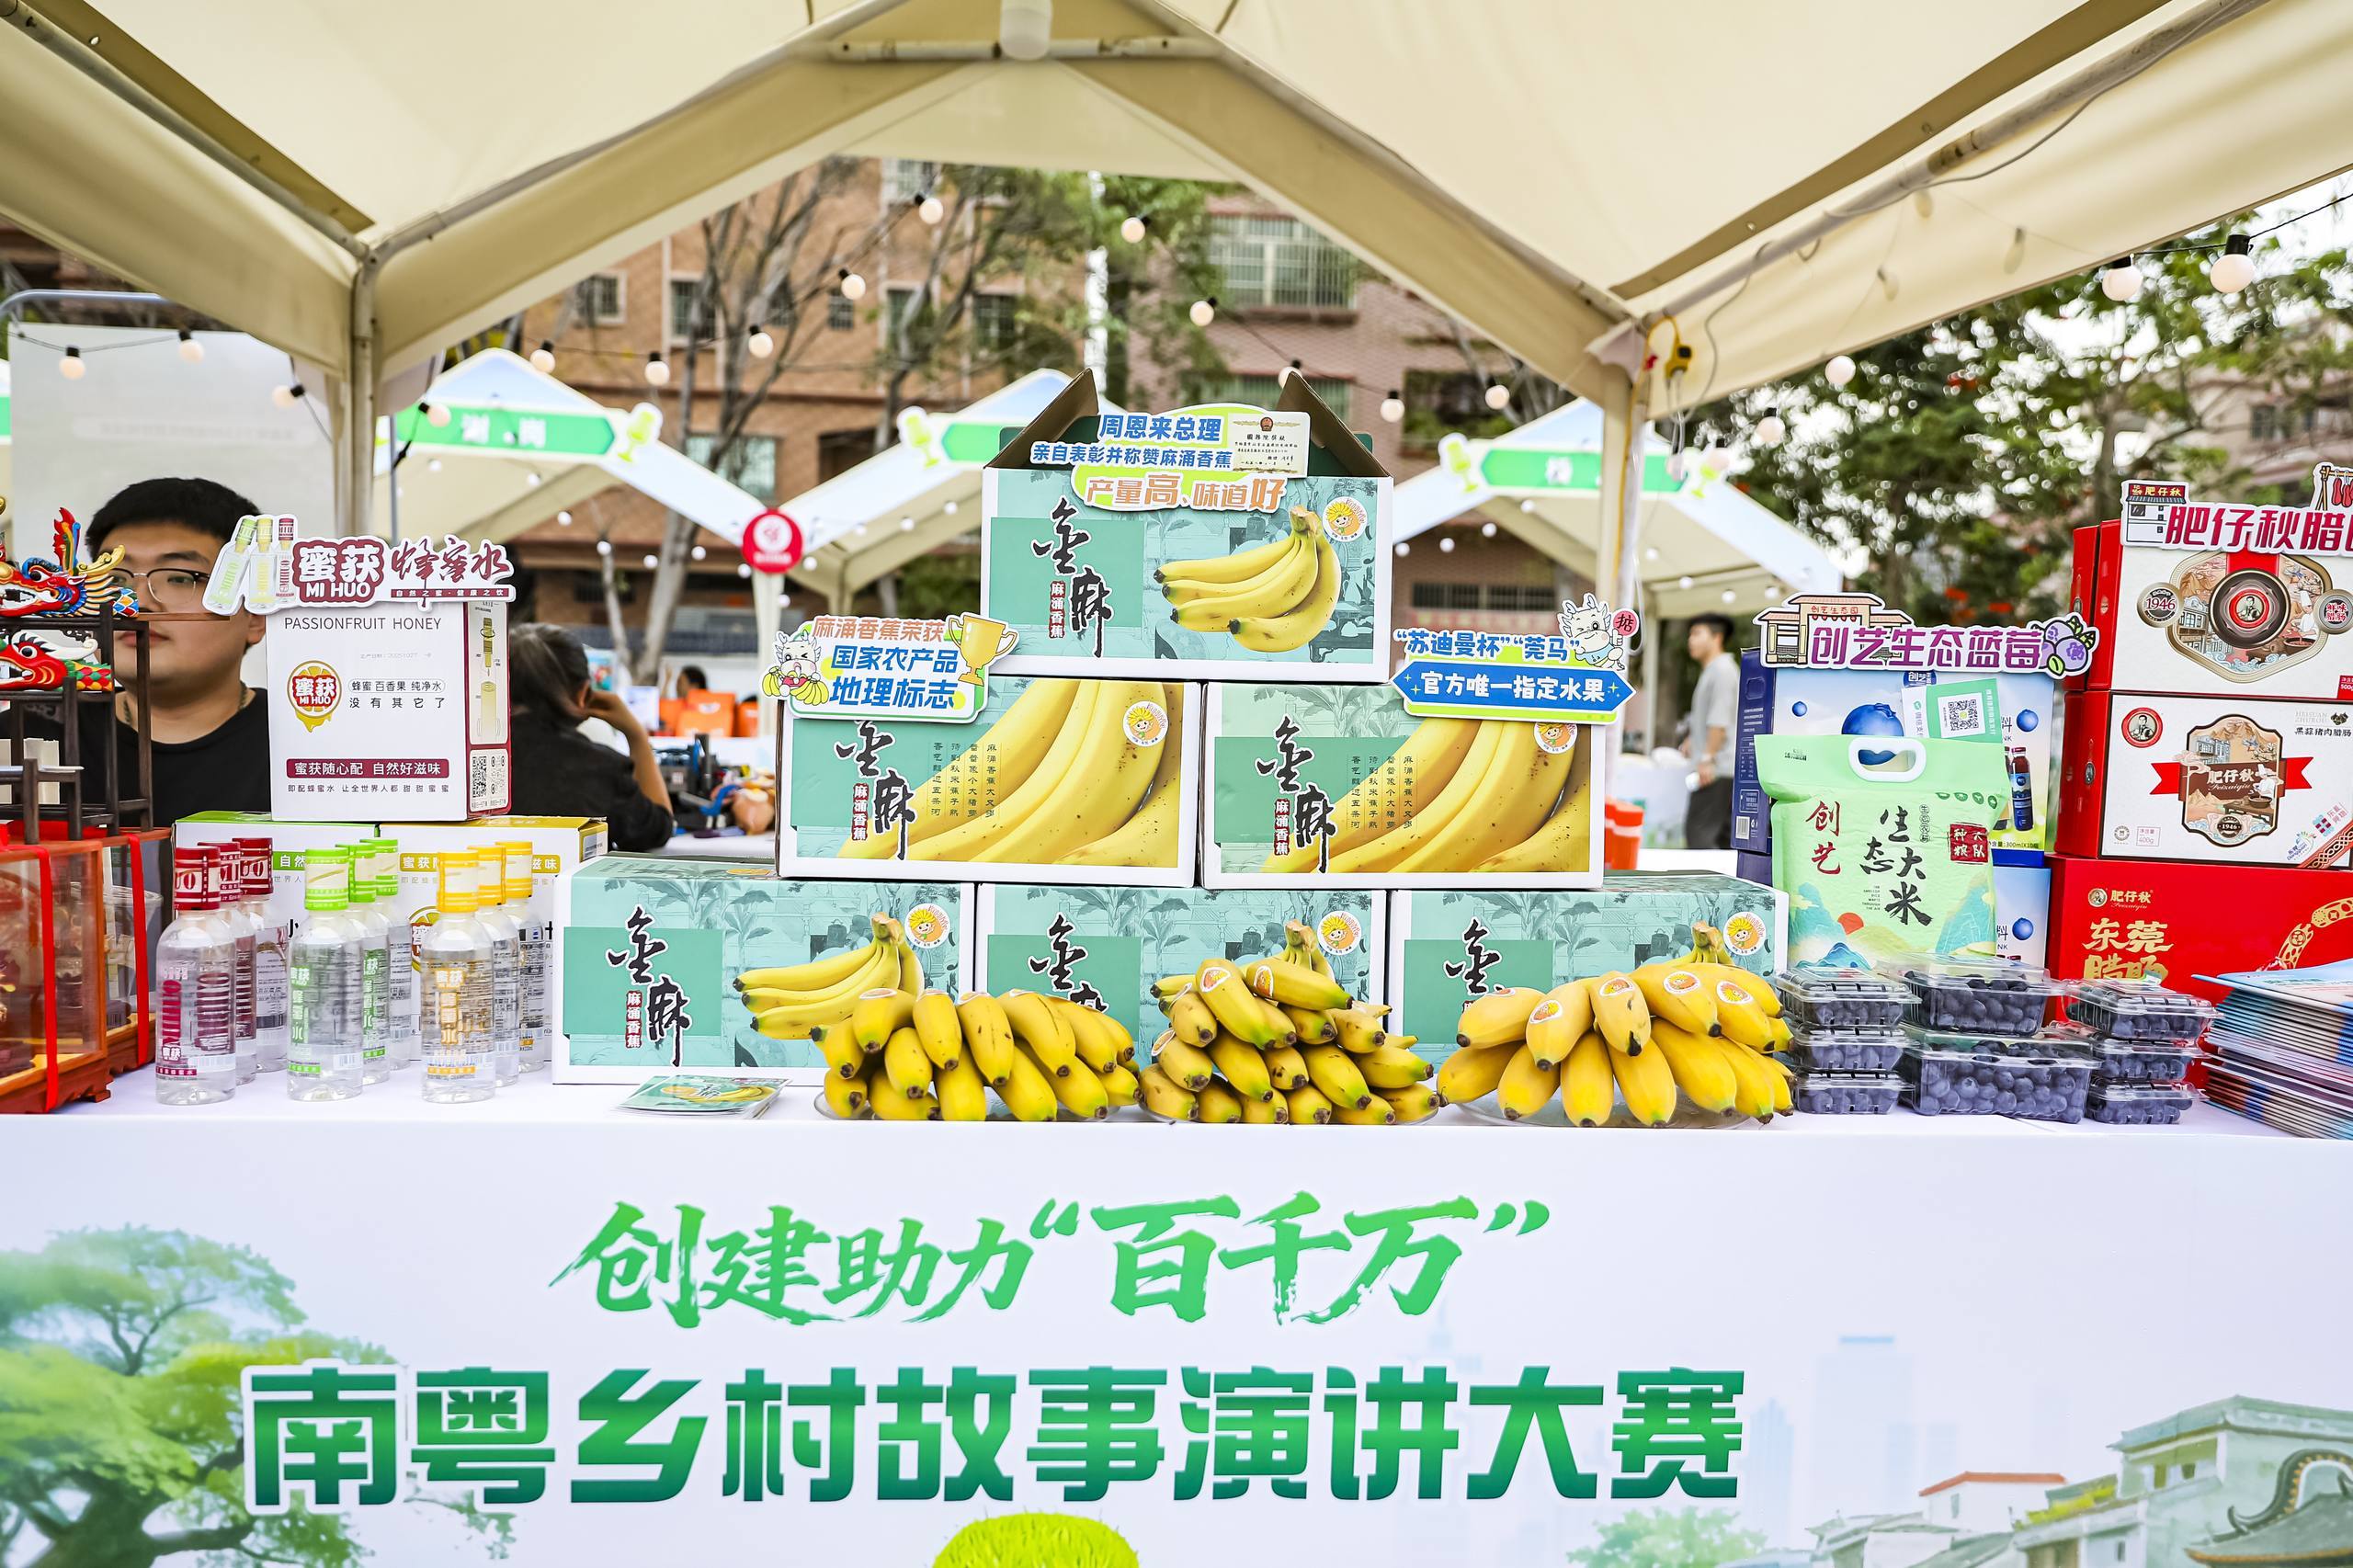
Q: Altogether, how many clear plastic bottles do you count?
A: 9